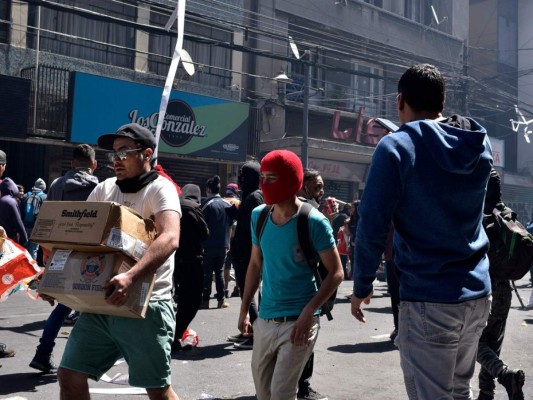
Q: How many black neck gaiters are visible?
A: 1